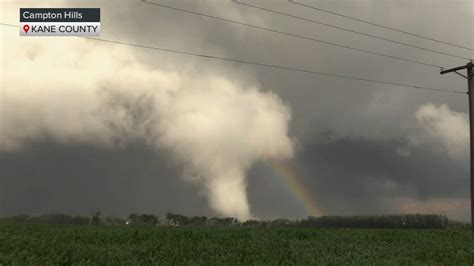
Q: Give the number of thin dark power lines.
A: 4